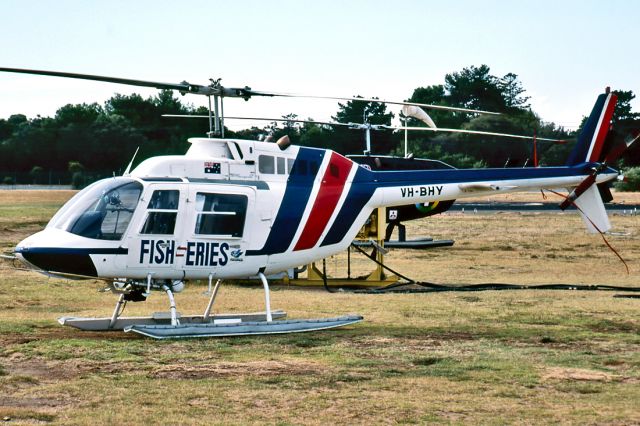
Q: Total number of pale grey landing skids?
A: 2